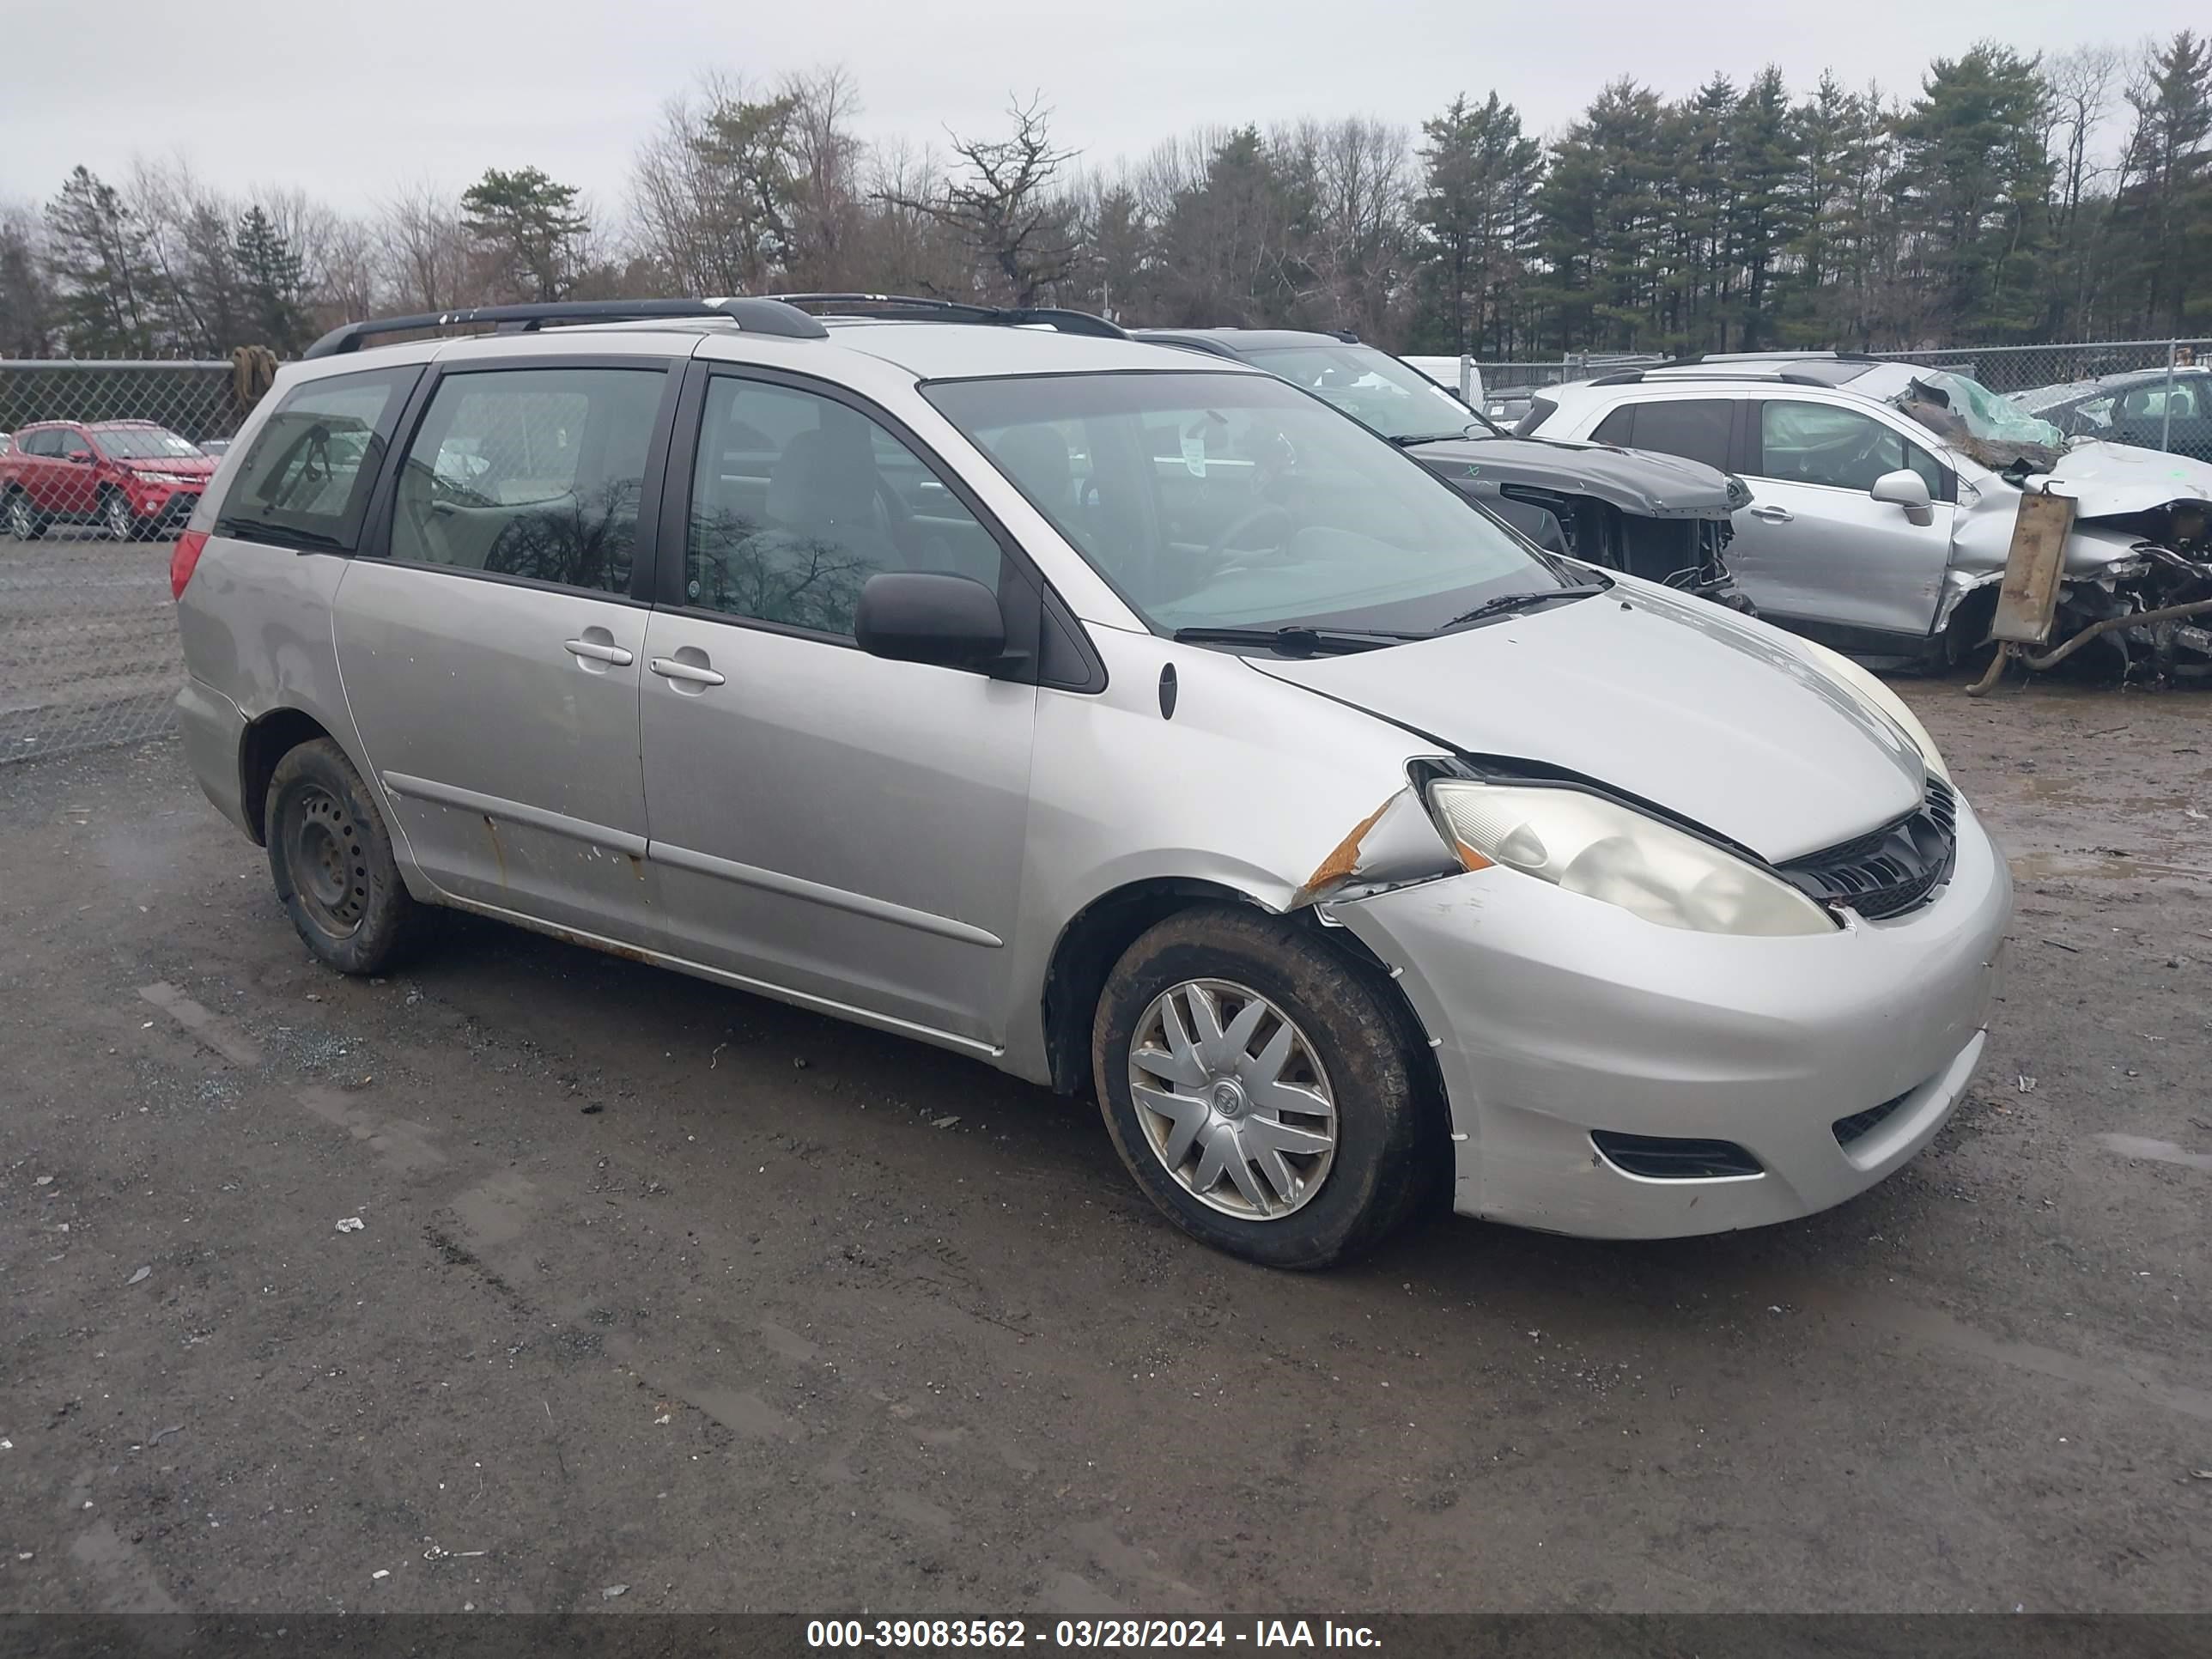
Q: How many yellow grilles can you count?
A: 0